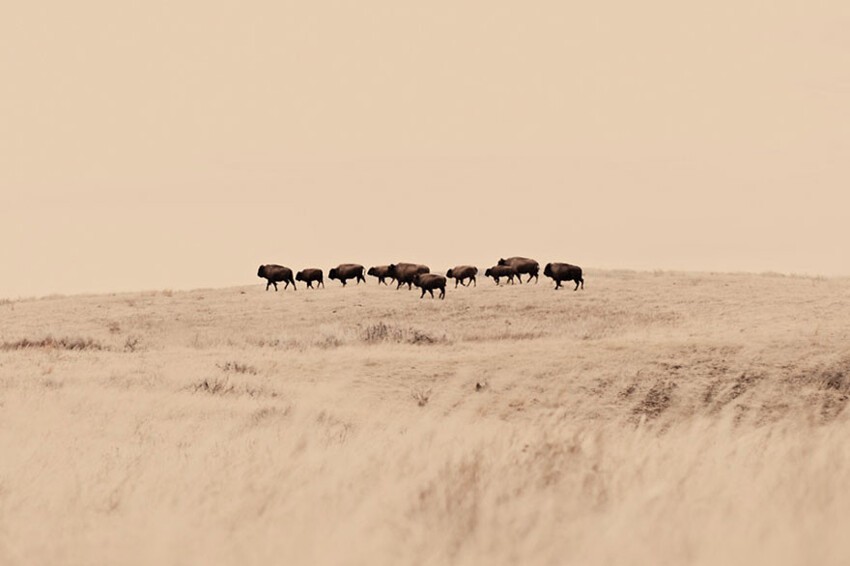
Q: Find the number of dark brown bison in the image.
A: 10